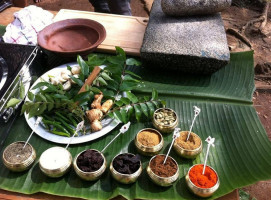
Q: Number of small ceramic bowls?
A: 9